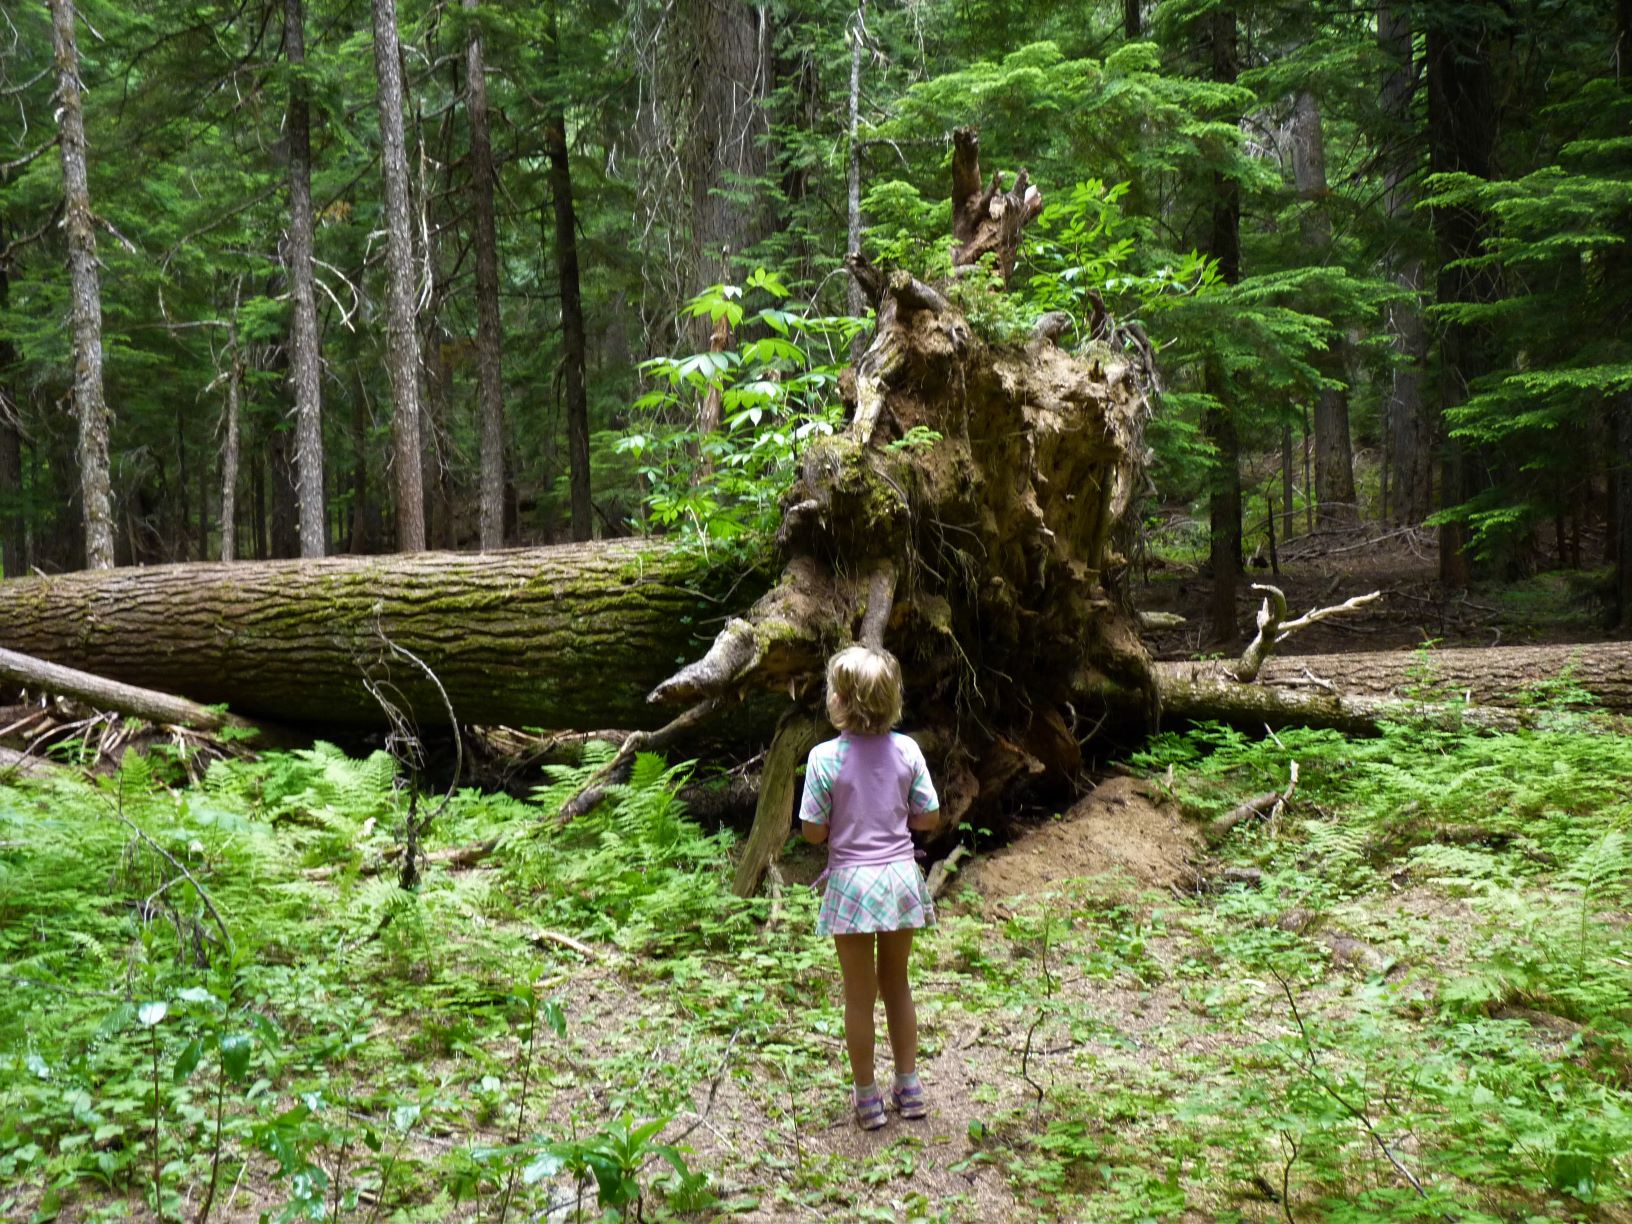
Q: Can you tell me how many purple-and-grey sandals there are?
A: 2